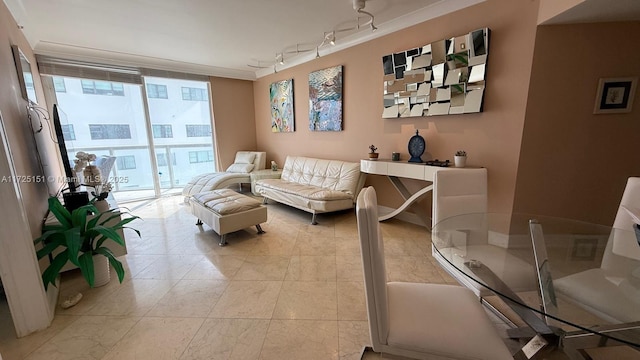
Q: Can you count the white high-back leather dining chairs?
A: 3